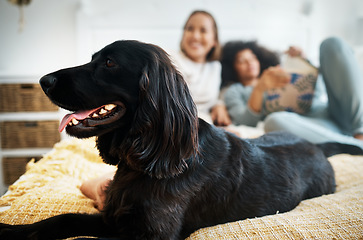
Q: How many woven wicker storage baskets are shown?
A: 3